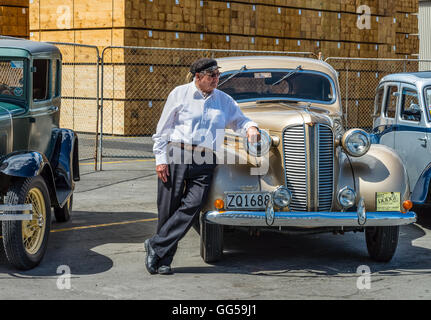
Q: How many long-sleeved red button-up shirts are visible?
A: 0